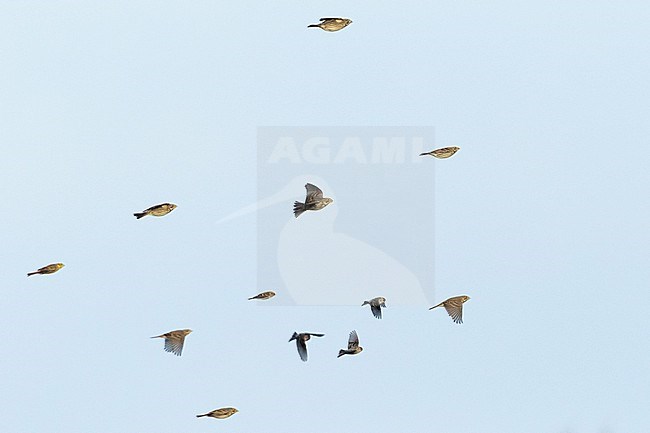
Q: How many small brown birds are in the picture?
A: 12